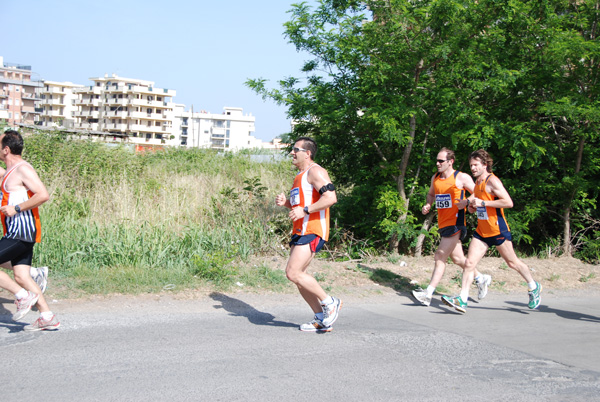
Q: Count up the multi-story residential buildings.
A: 4